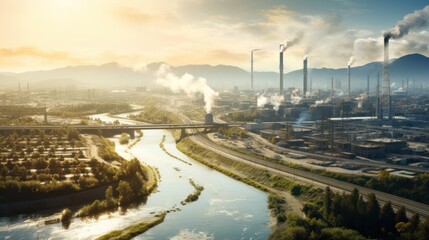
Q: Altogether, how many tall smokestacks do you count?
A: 5